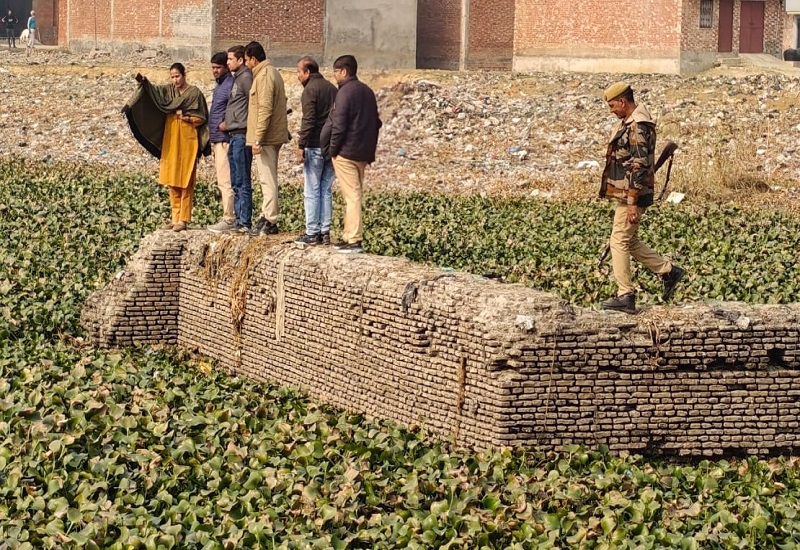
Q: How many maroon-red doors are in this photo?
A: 2